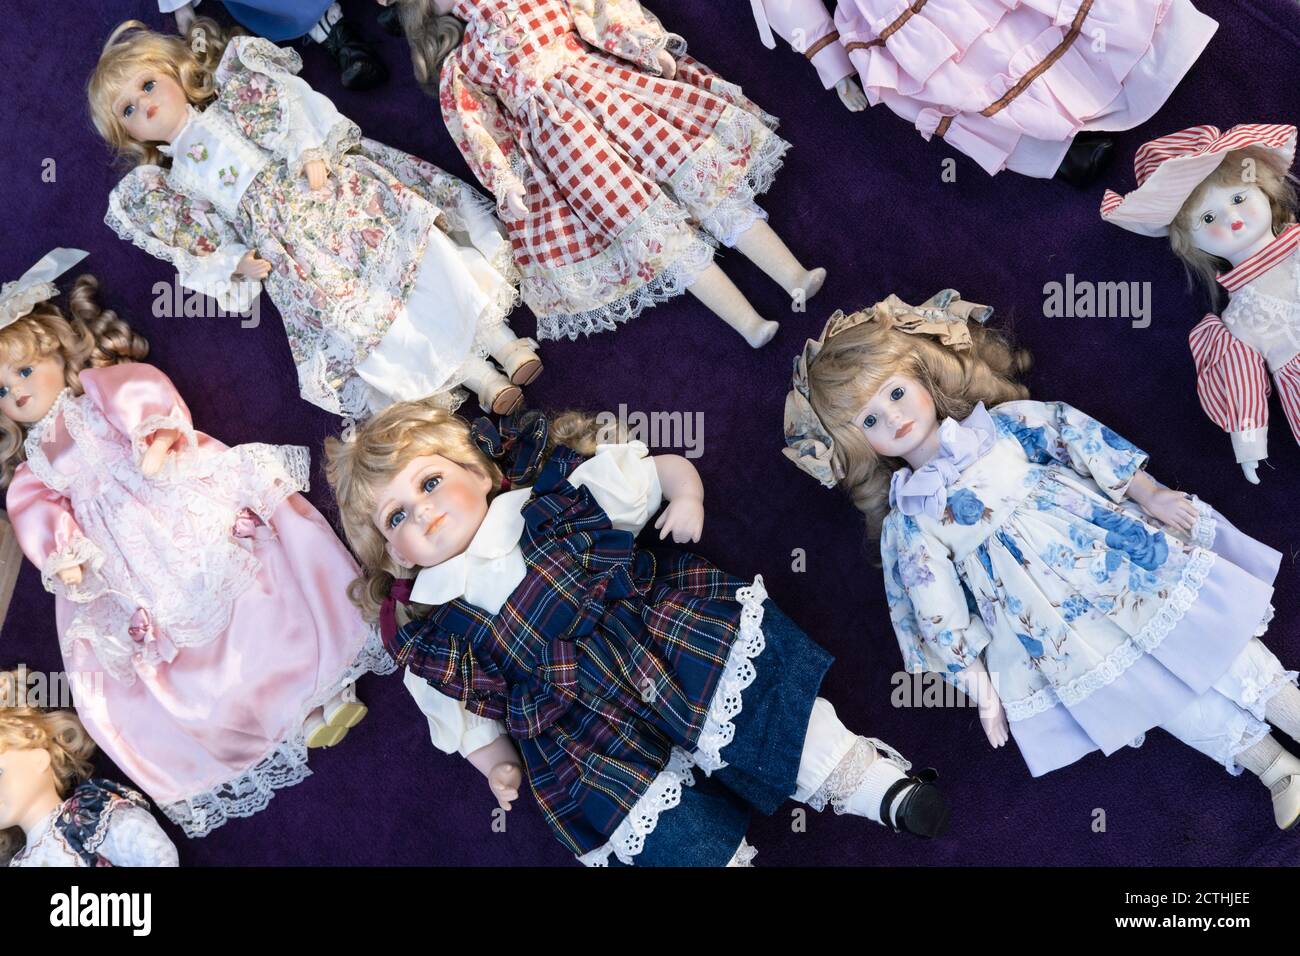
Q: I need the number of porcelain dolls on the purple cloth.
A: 9